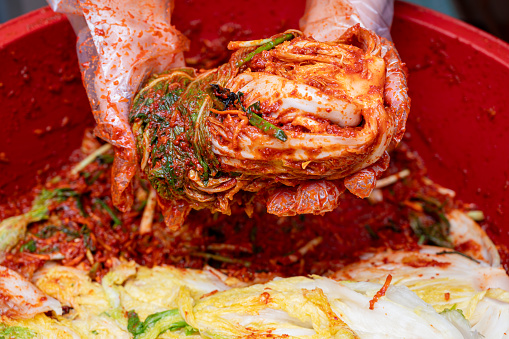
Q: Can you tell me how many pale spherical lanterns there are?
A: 0